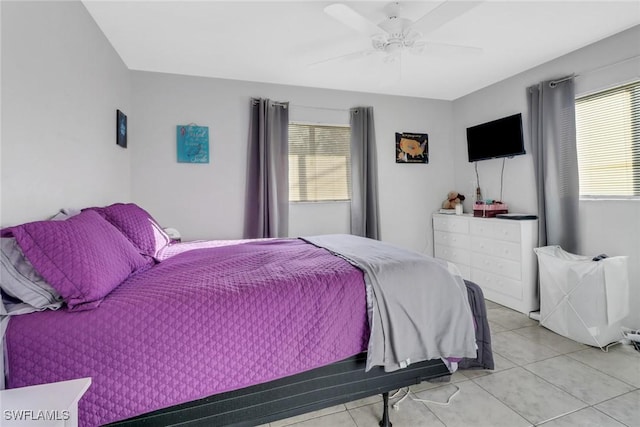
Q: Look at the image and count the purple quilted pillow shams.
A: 2